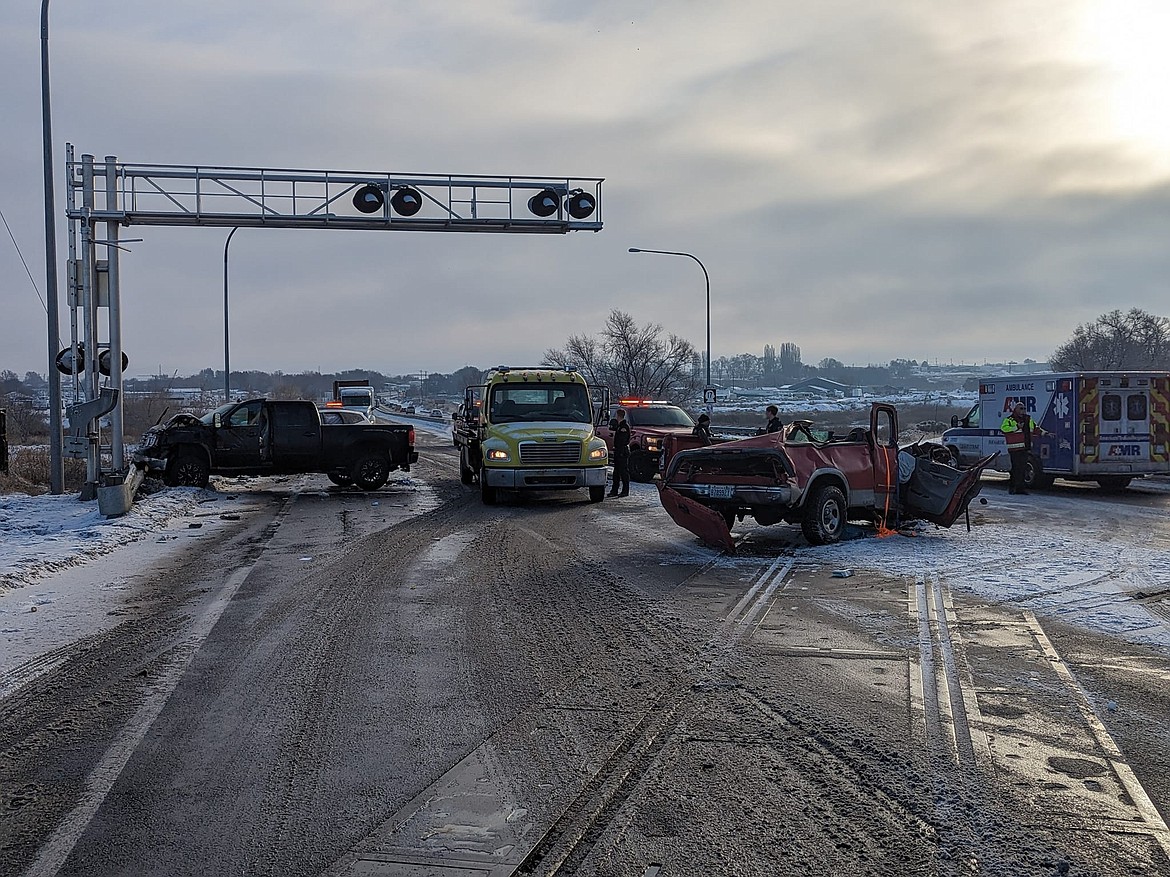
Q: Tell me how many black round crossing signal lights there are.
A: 6